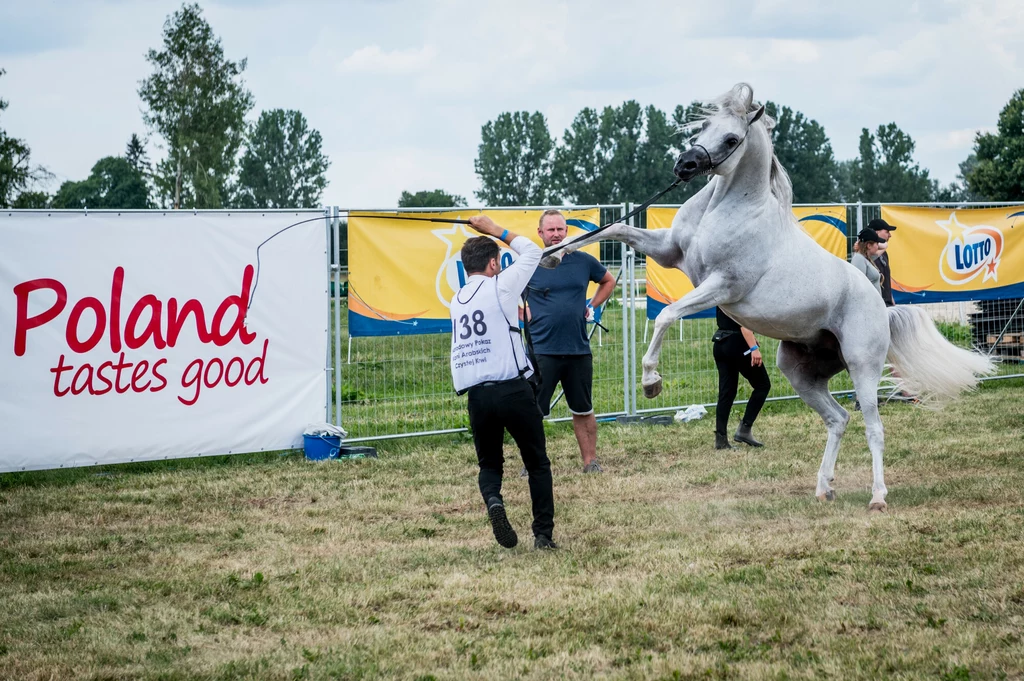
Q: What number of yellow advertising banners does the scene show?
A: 3